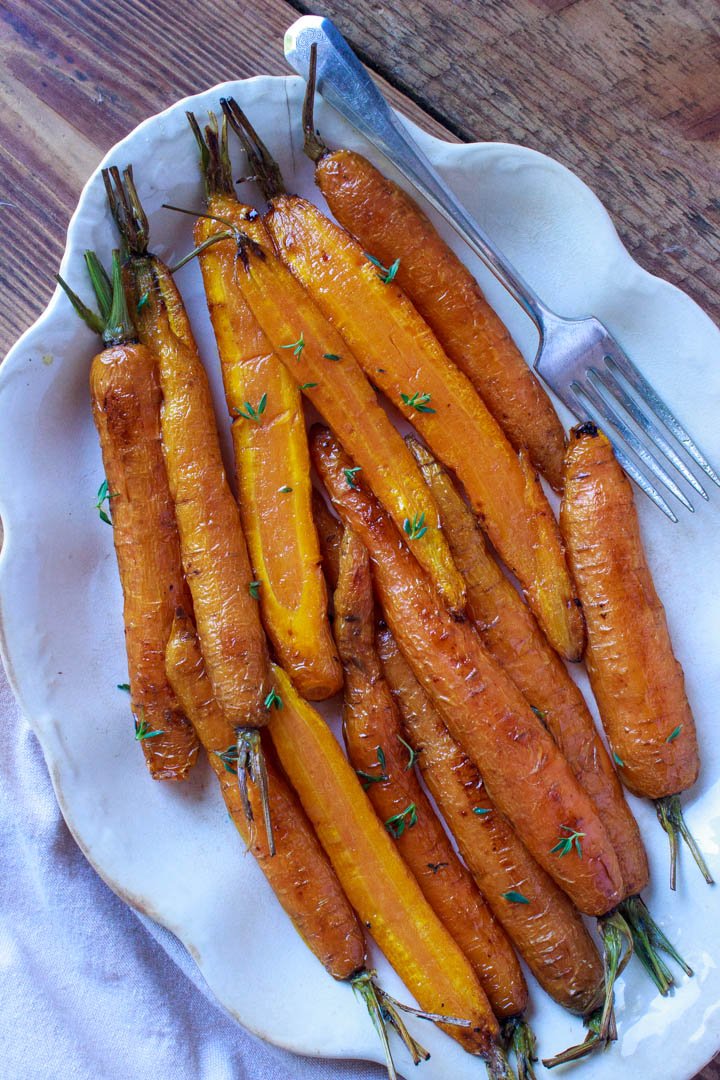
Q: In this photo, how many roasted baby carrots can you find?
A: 13